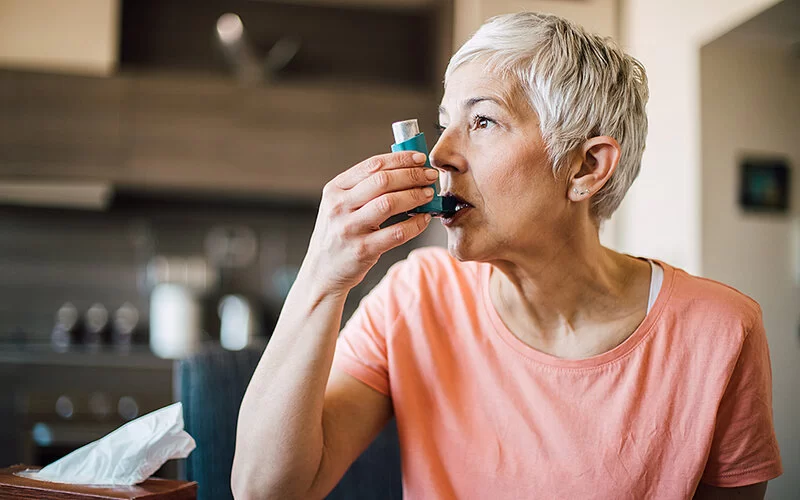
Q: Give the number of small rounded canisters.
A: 3